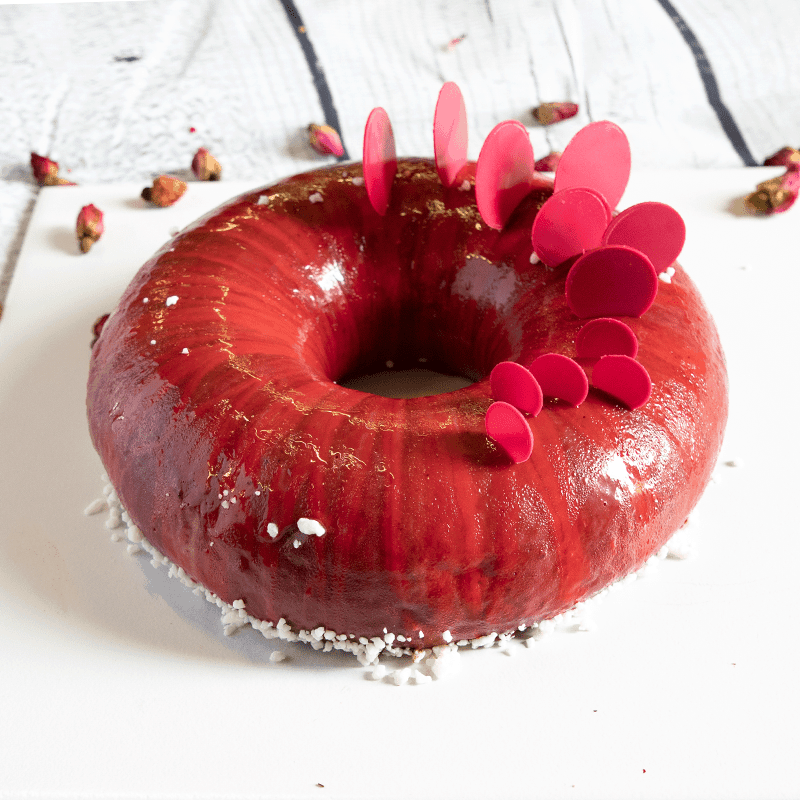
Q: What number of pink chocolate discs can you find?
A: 12